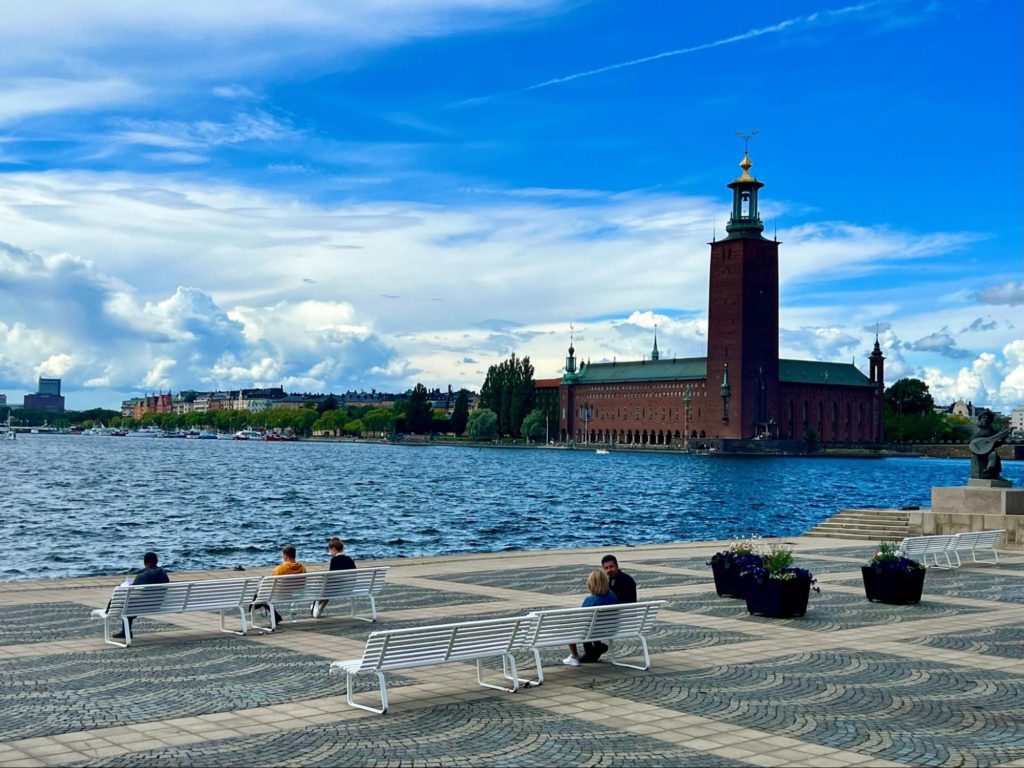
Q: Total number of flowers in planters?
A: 3